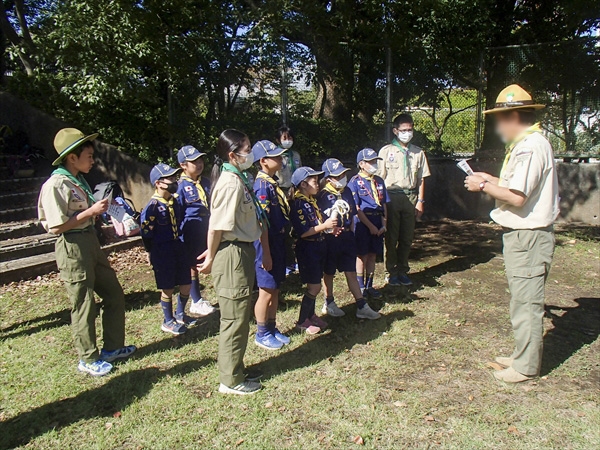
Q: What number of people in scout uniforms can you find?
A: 11